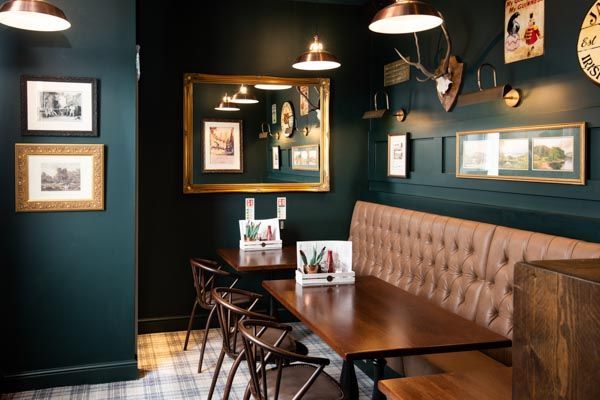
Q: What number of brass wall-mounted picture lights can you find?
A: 2